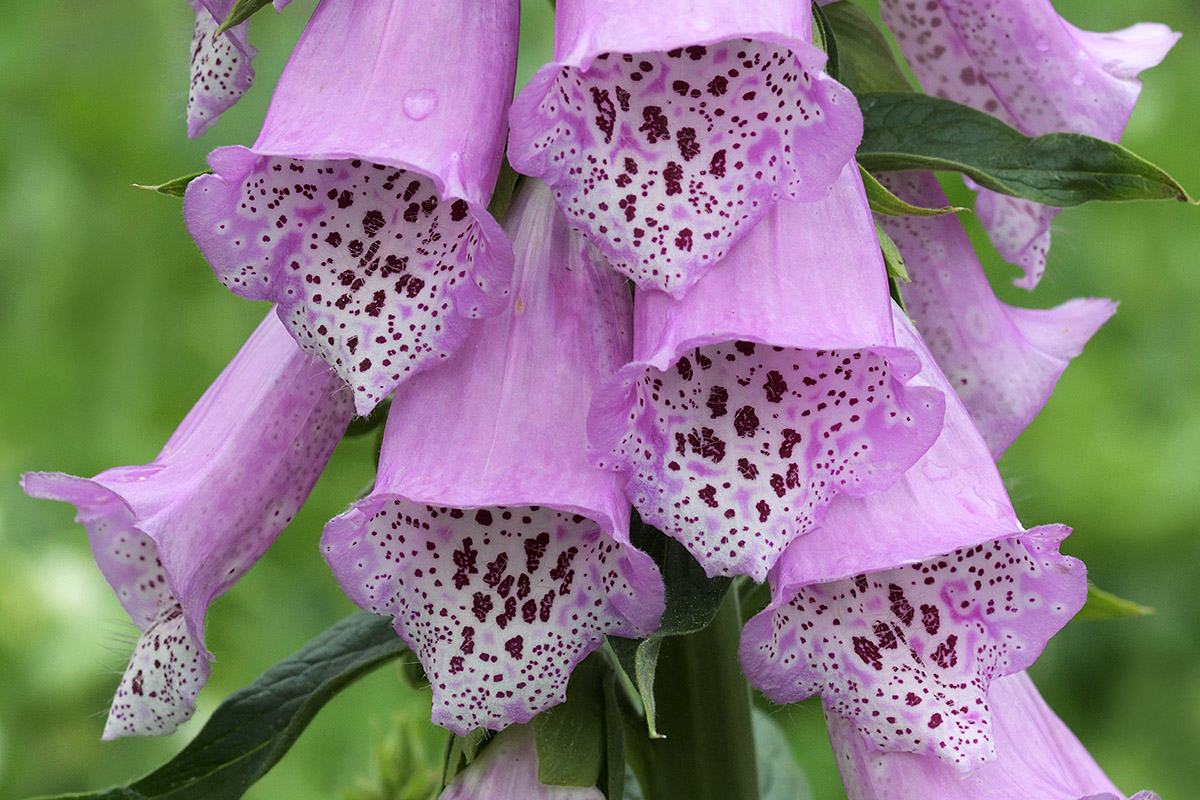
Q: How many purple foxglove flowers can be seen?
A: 11